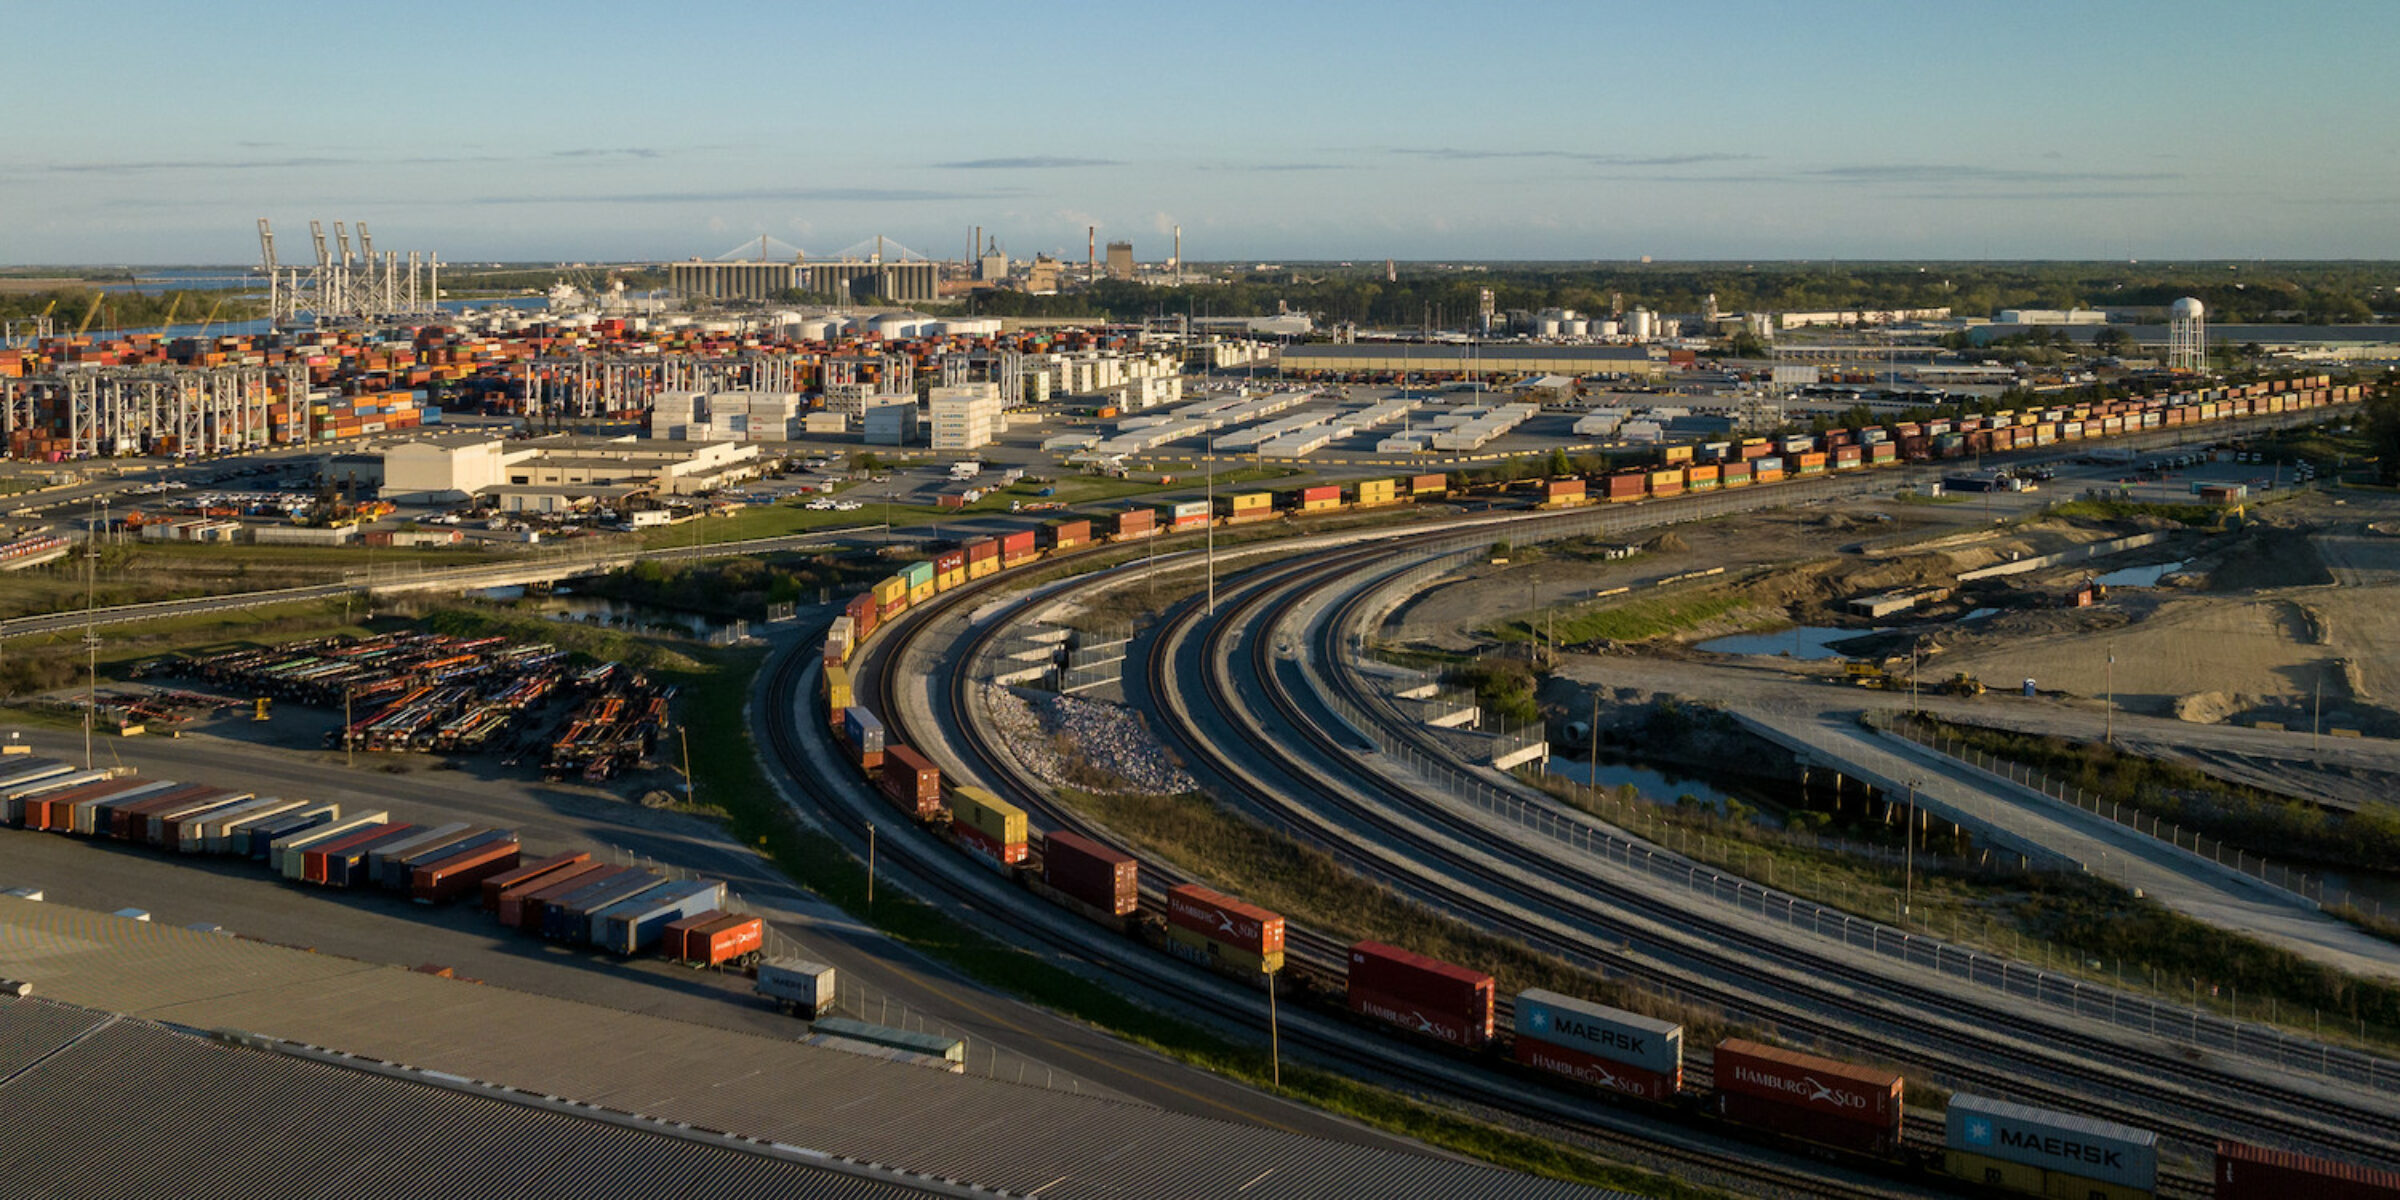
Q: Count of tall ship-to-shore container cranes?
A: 4